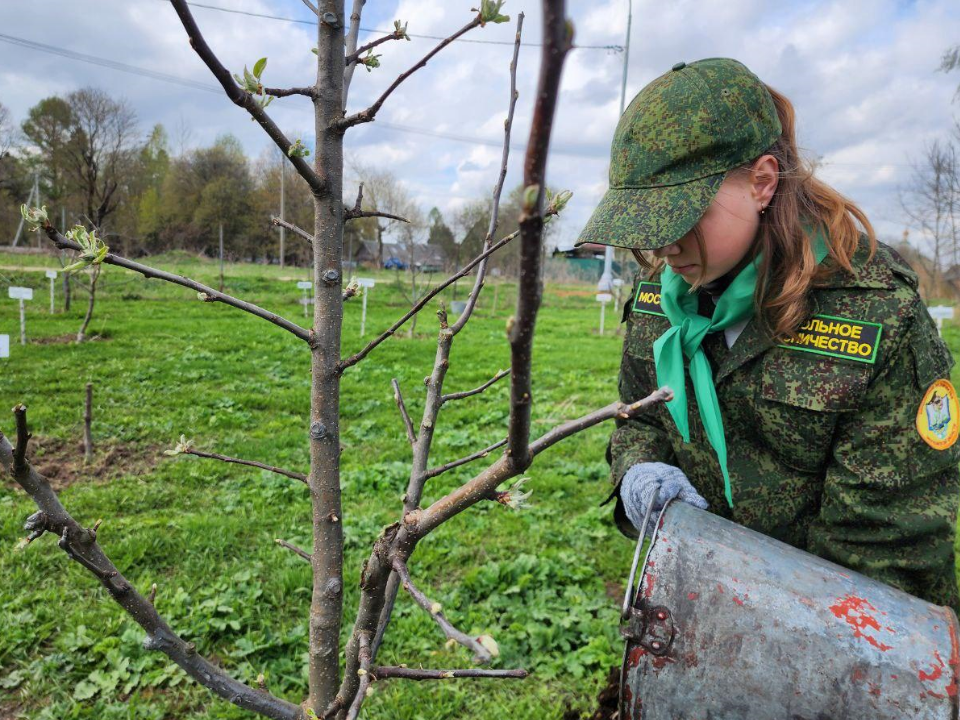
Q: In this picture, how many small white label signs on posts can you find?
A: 8